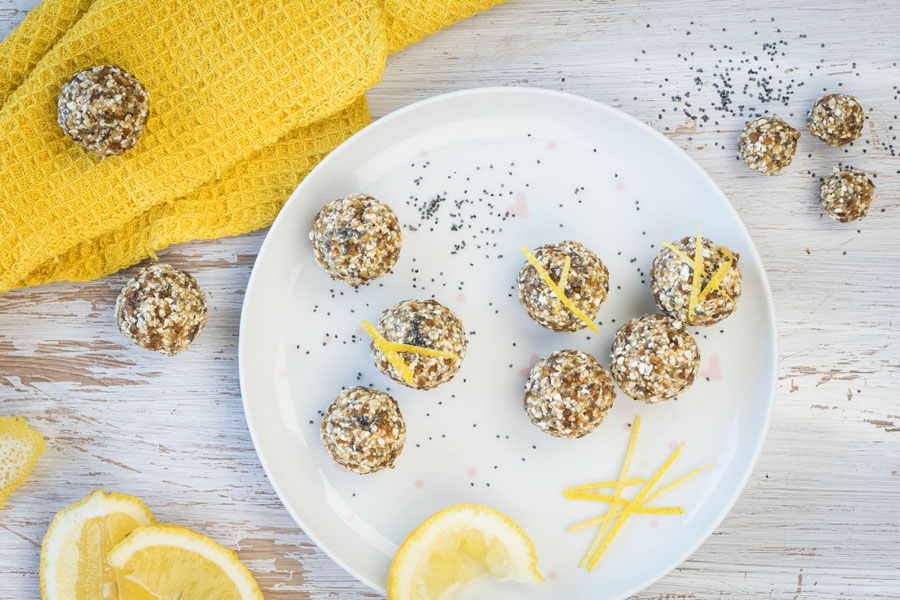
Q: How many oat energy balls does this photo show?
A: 12